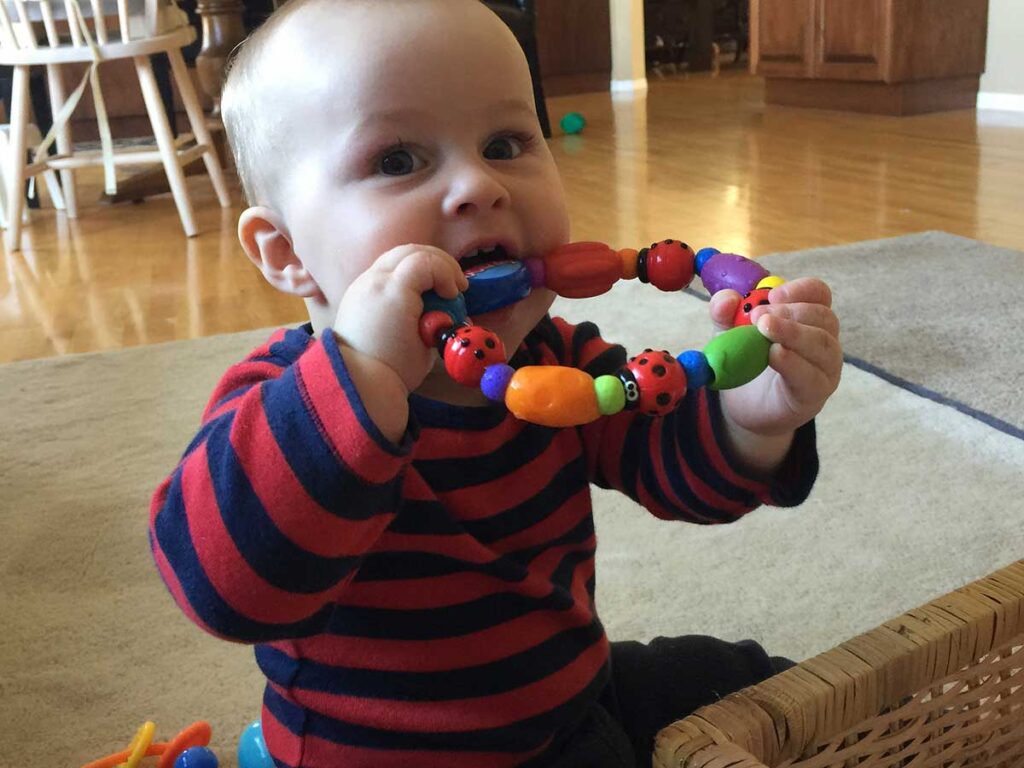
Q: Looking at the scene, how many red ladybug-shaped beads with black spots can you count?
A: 4